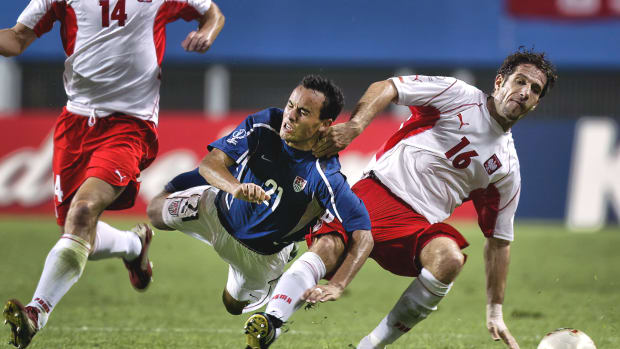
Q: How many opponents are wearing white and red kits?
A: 2